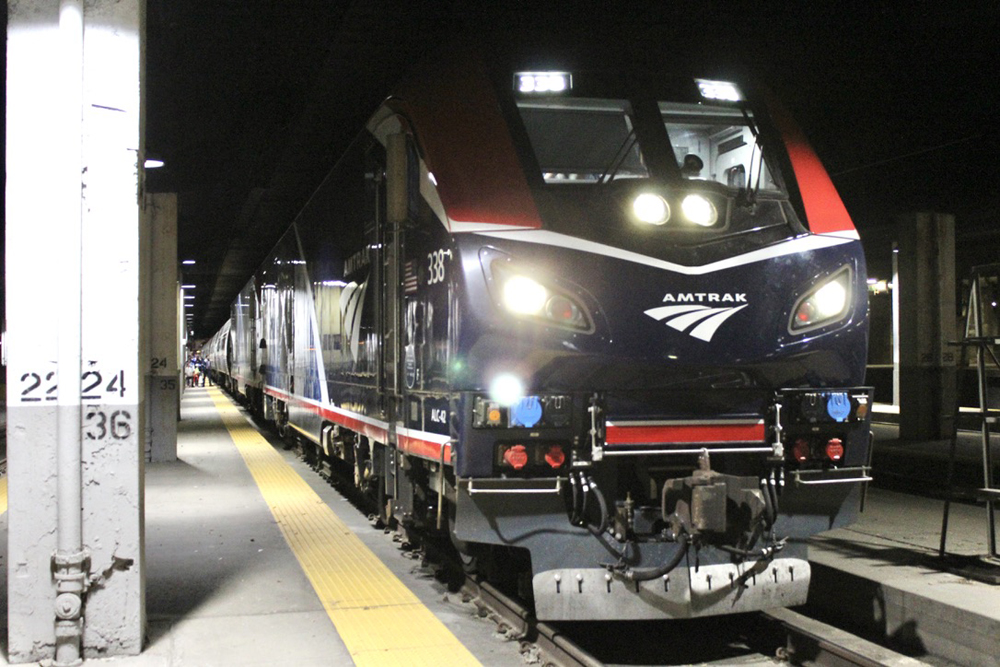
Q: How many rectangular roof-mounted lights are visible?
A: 2